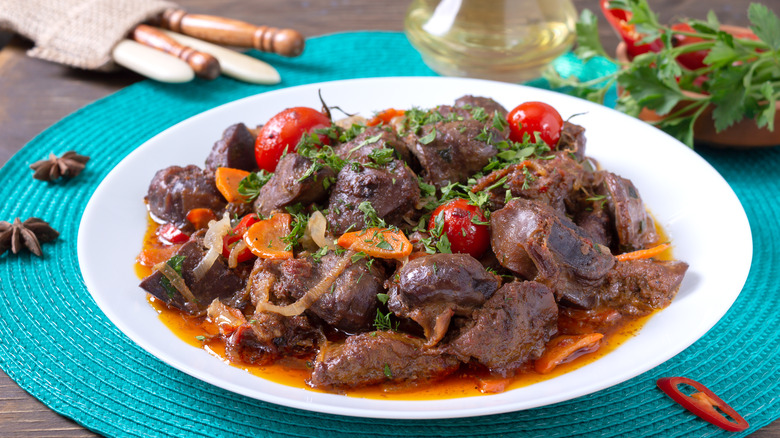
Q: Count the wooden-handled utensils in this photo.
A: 2